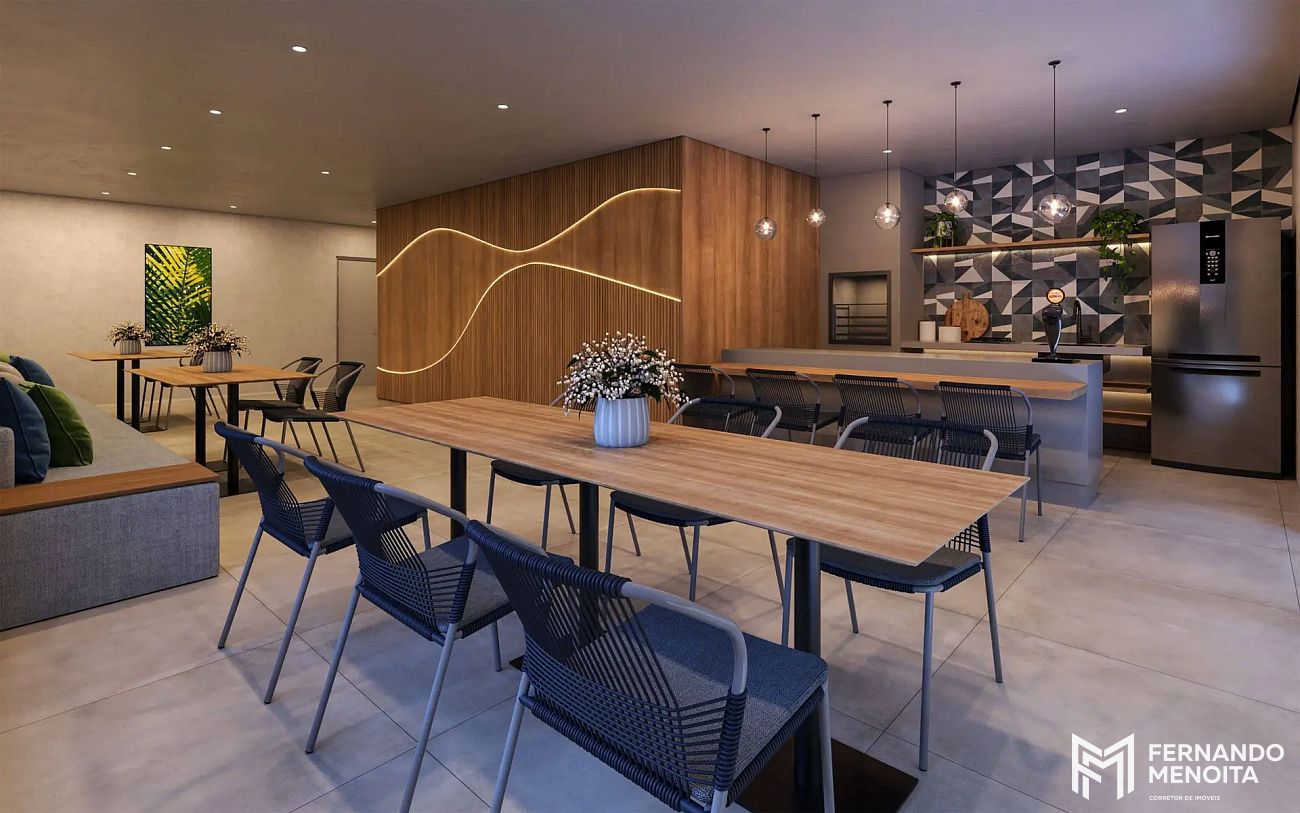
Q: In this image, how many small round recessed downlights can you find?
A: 11